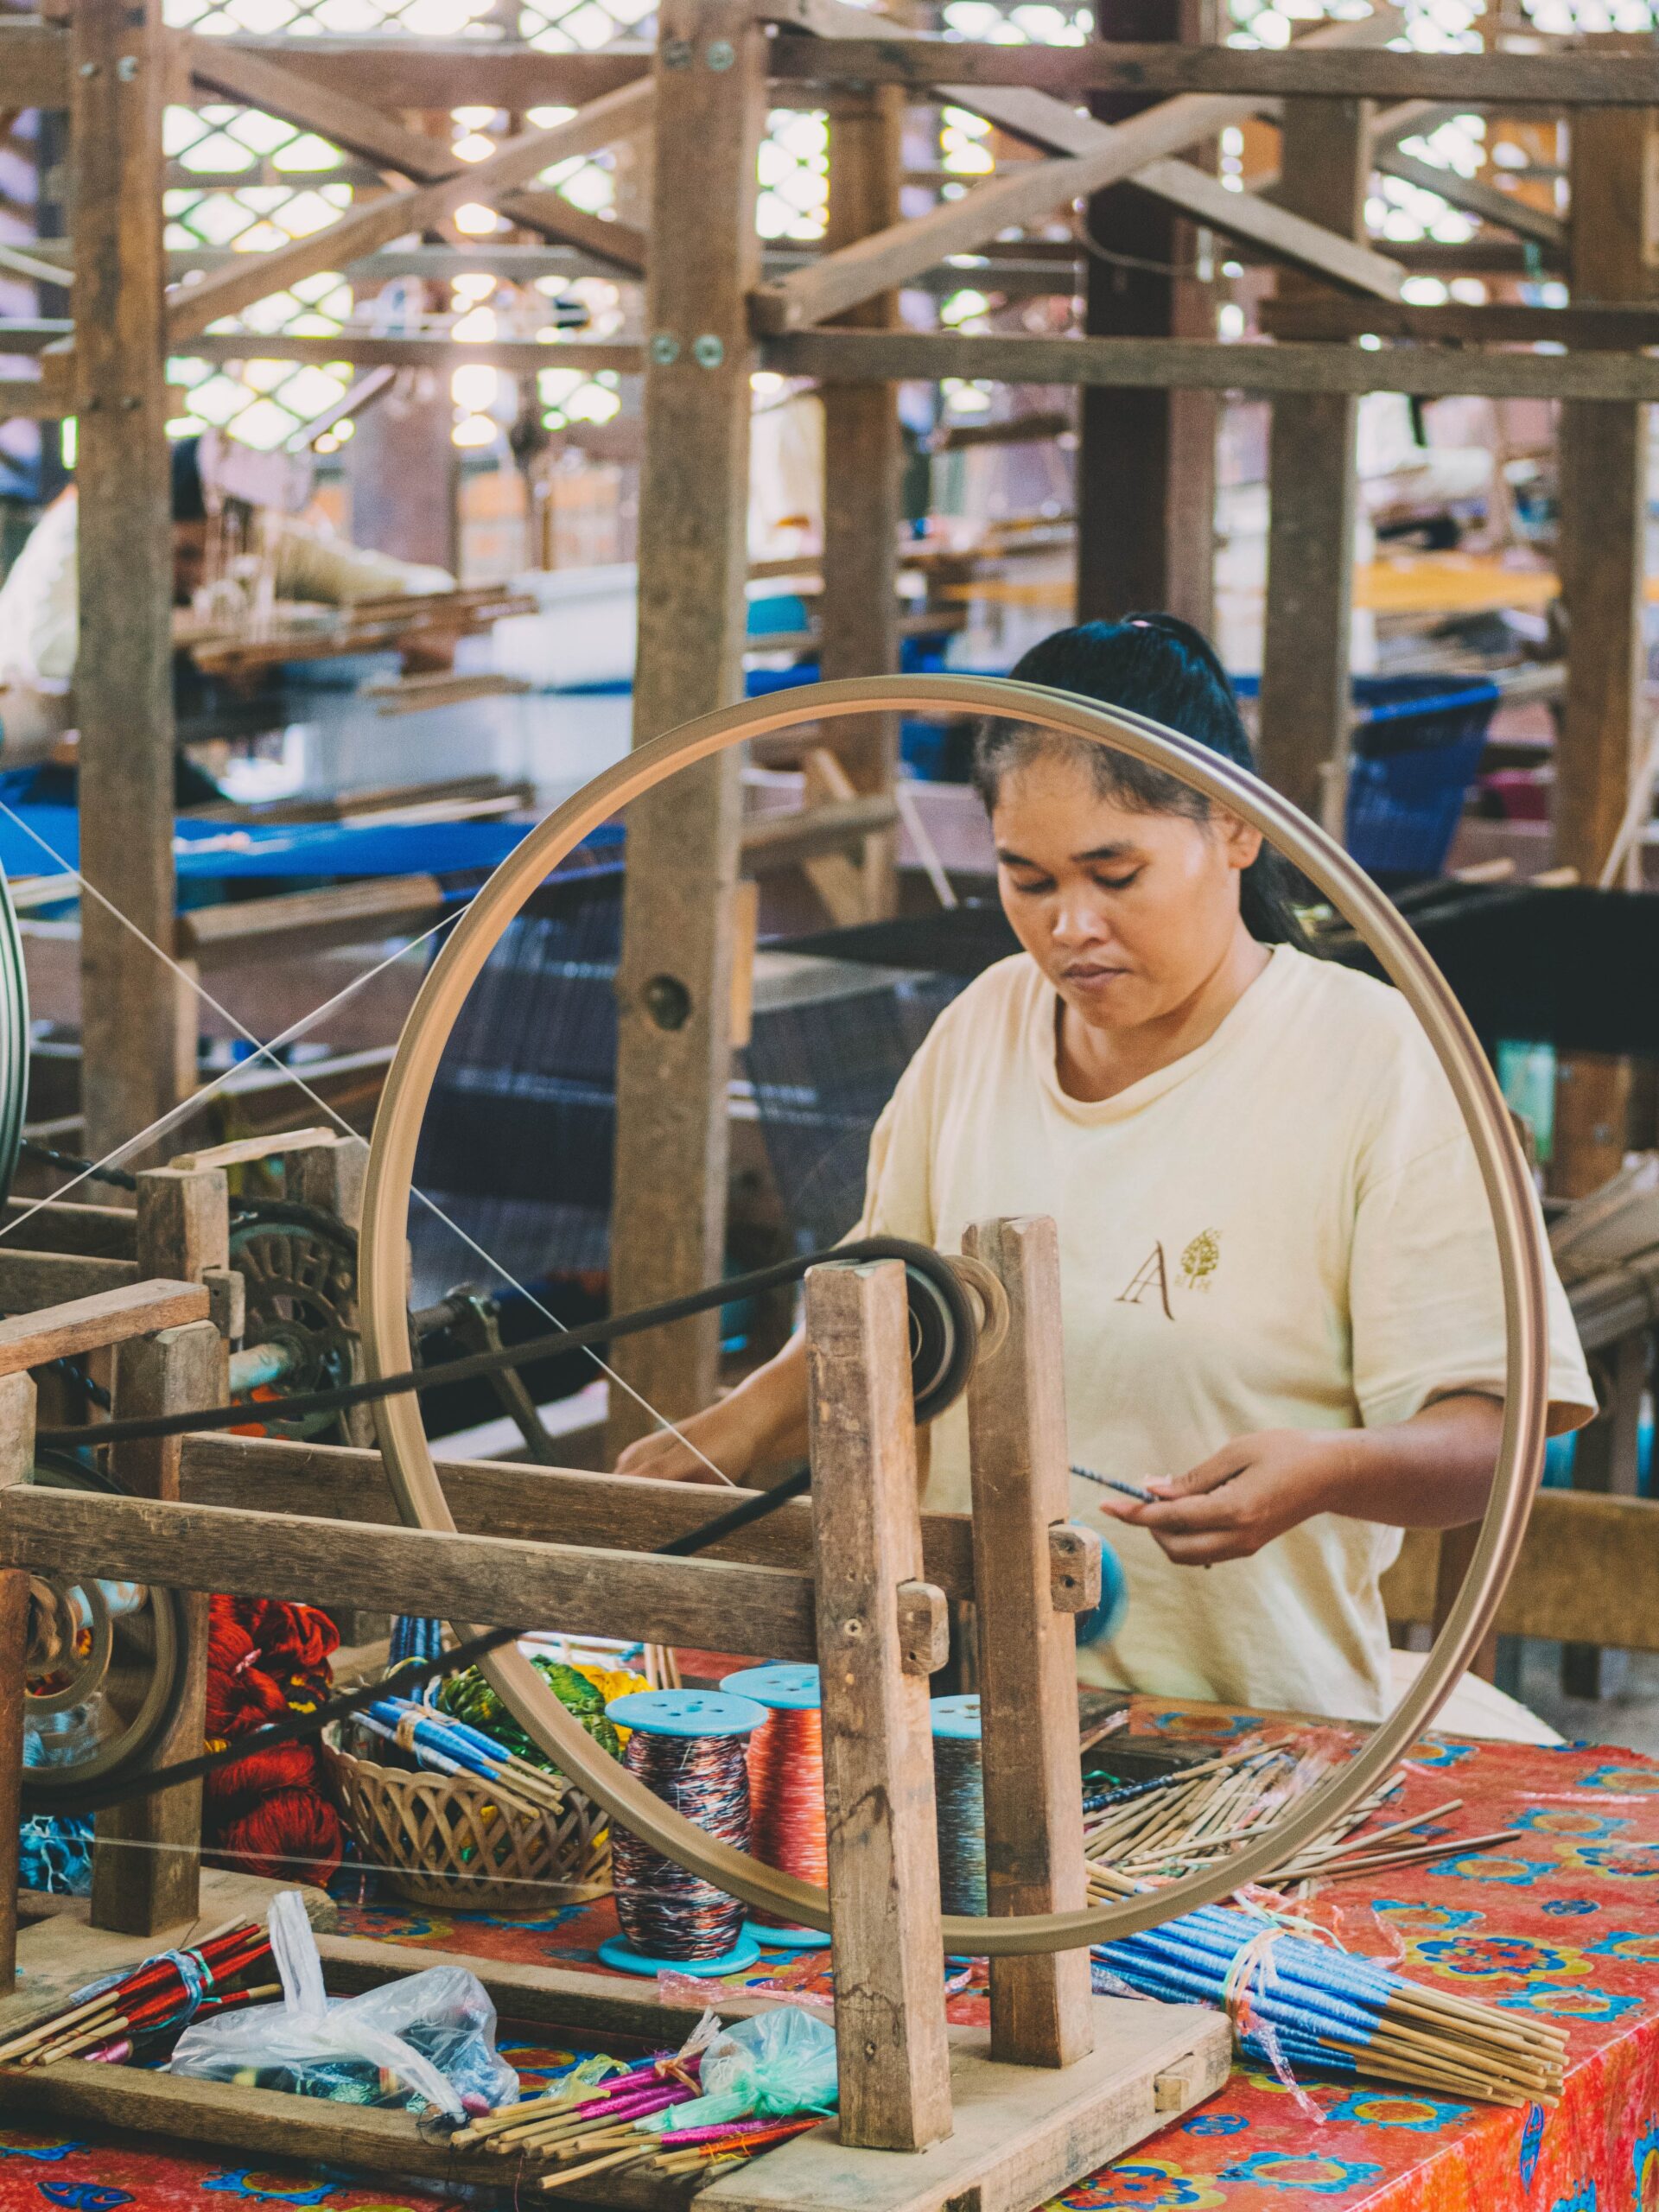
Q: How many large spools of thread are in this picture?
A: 3